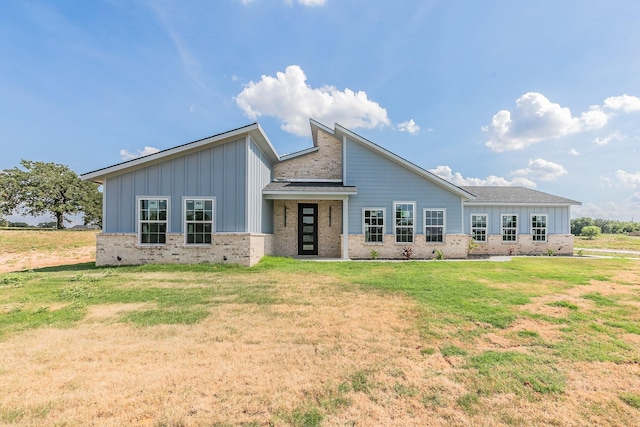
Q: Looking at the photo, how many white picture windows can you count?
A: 8